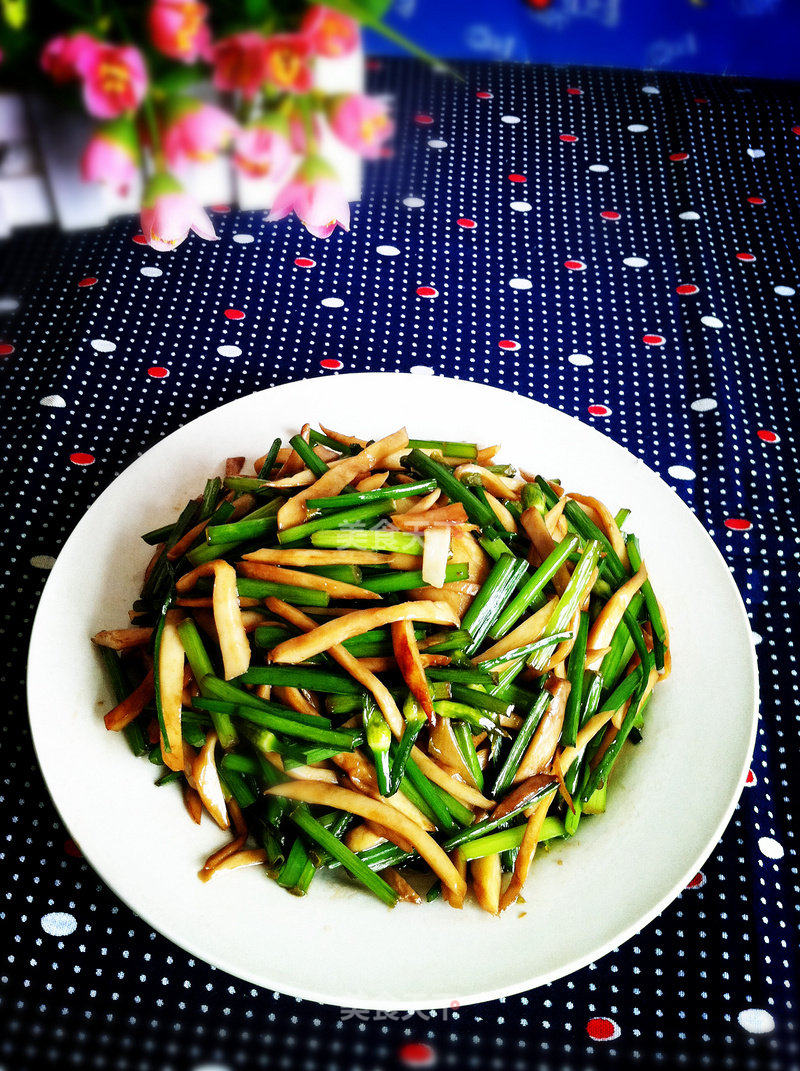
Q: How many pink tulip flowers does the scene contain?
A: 12